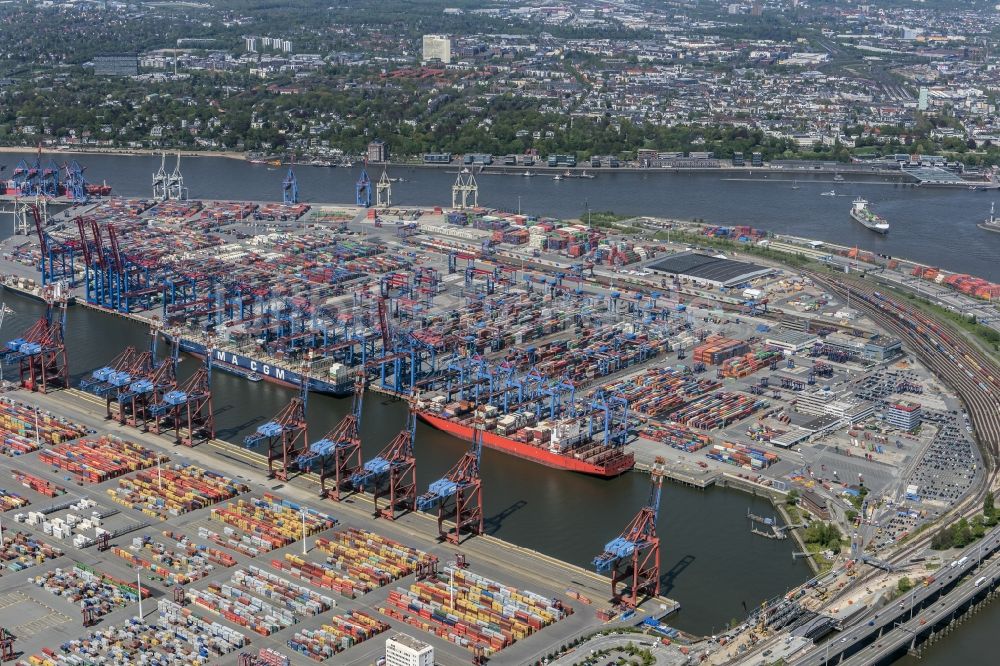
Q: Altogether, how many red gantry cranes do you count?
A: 11